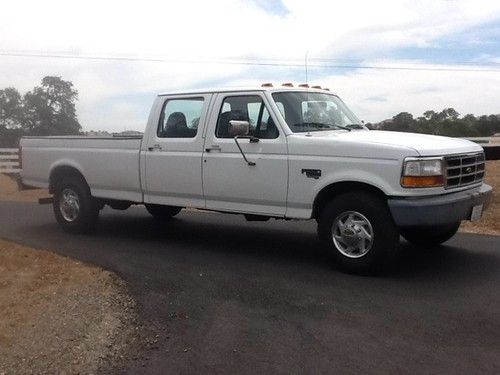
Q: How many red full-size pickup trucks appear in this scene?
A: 0